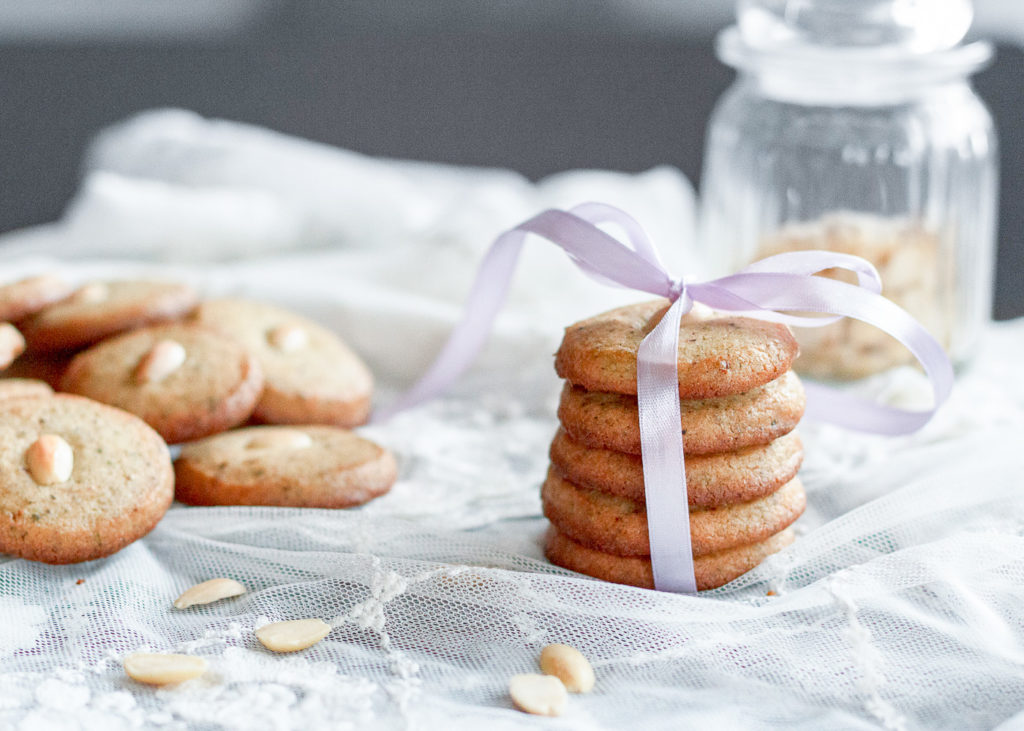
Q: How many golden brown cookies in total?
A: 12